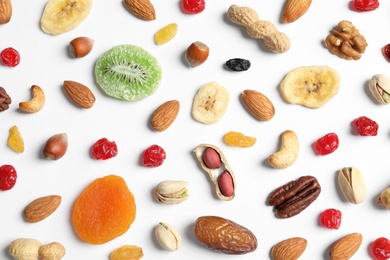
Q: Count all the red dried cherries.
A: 11